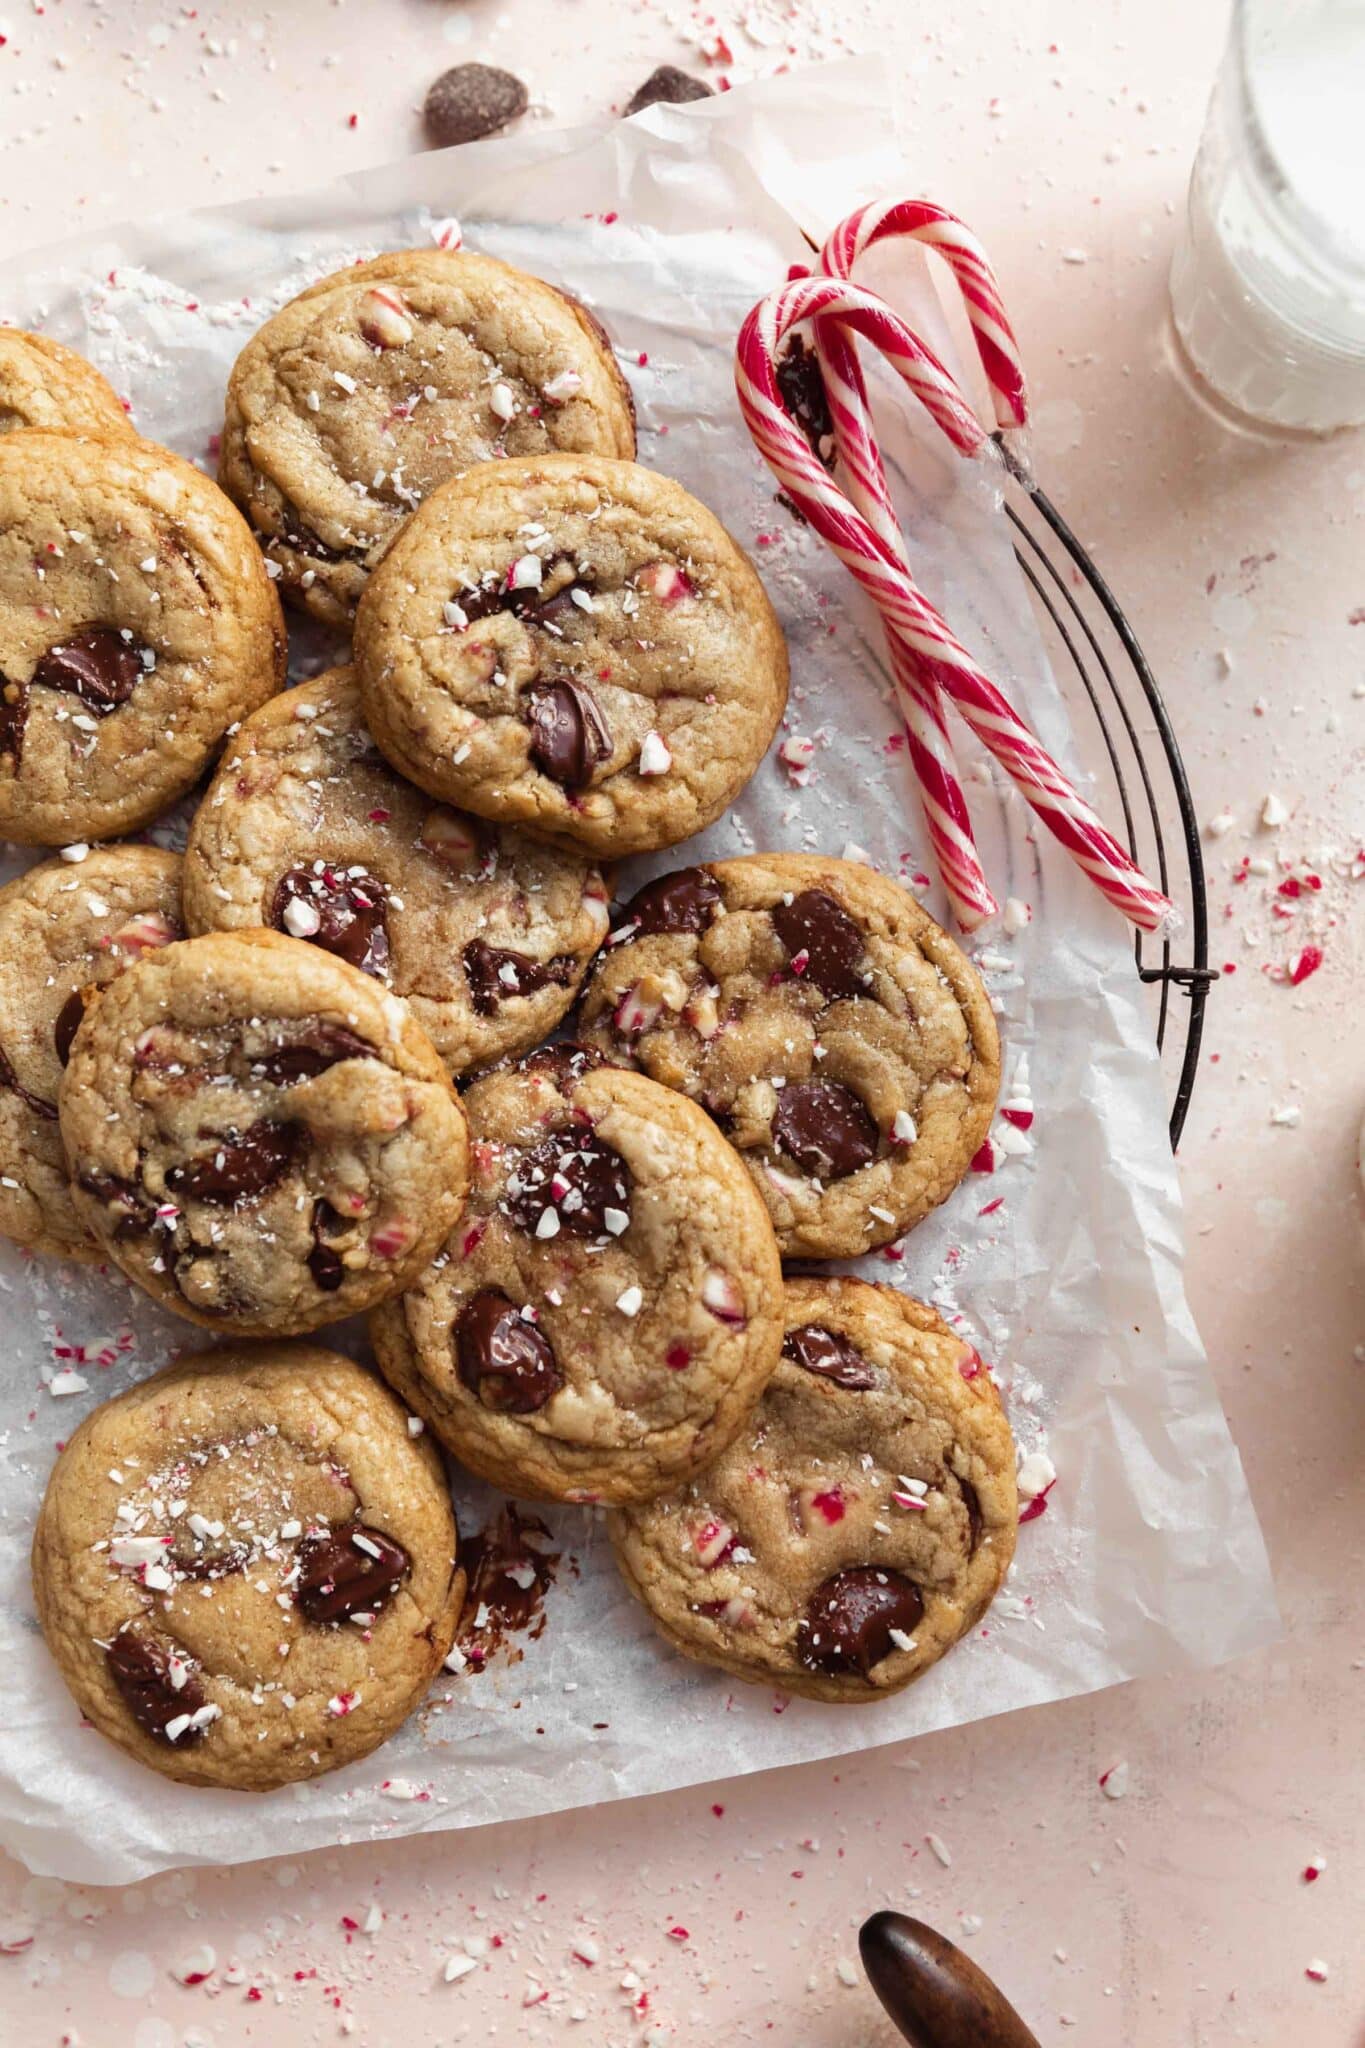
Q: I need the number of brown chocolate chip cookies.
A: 11